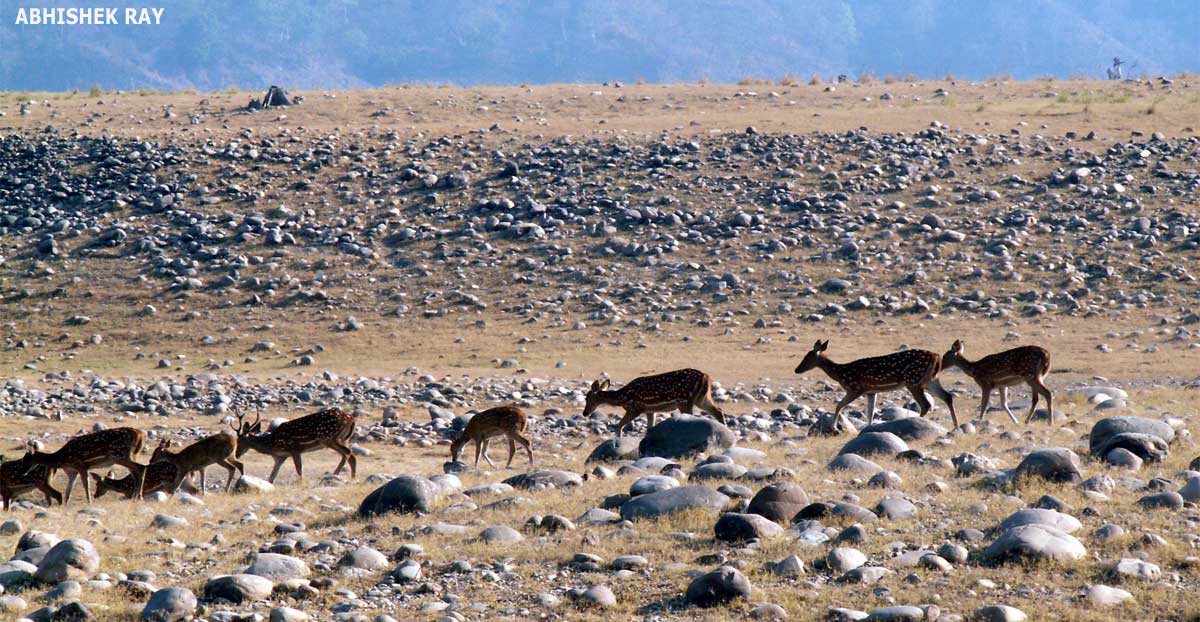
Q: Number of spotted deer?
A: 9